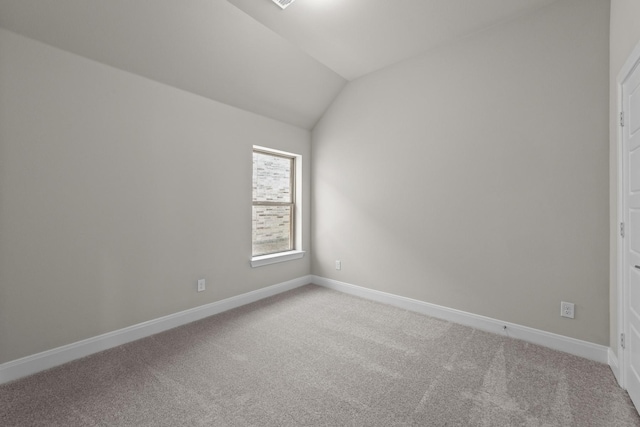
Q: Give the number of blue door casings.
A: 0